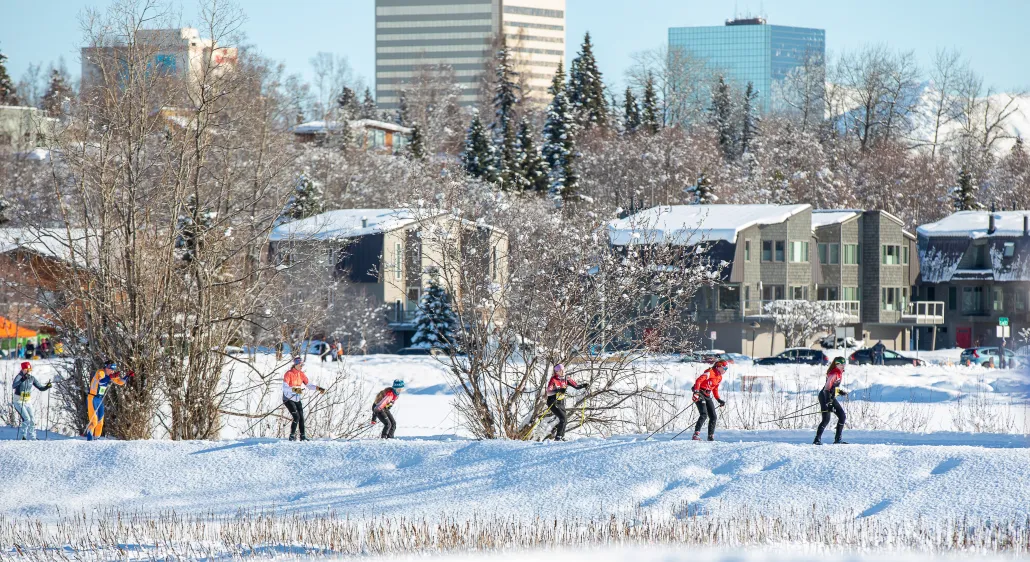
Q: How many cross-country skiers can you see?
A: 7